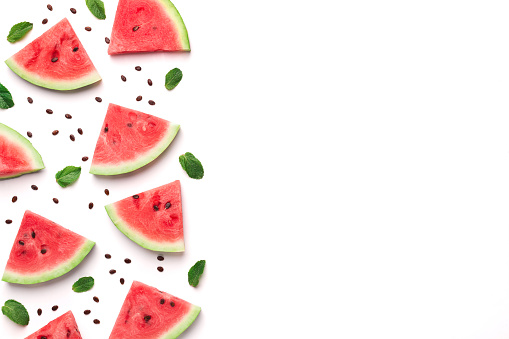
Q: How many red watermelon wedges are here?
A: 8